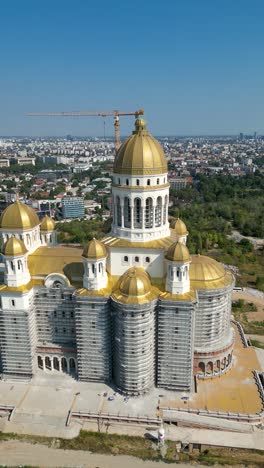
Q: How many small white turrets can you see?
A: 5